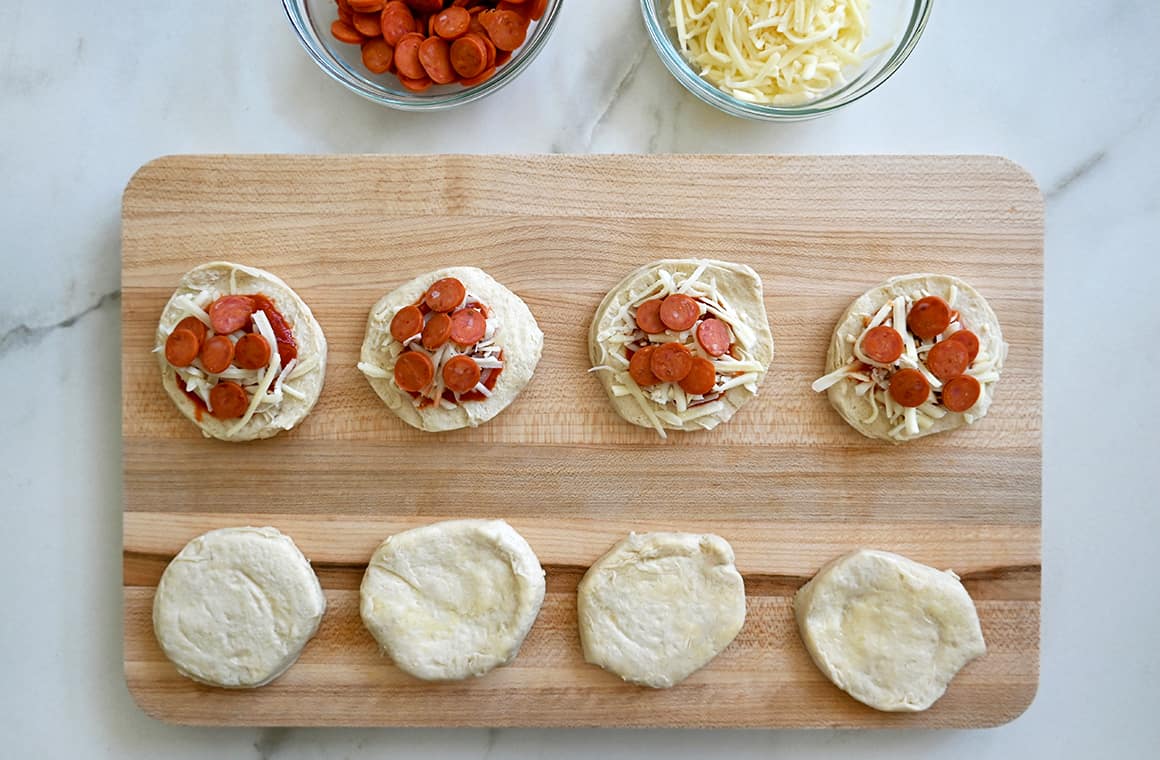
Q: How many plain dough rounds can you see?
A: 4